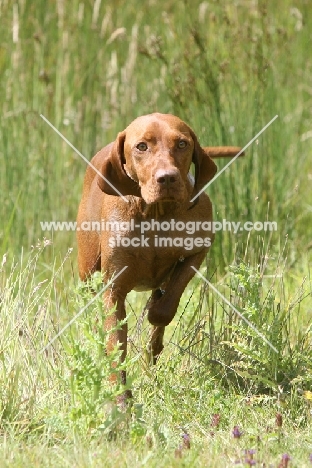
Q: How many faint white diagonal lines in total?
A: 4